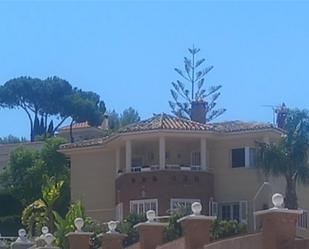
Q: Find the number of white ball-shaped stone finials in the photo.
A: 8